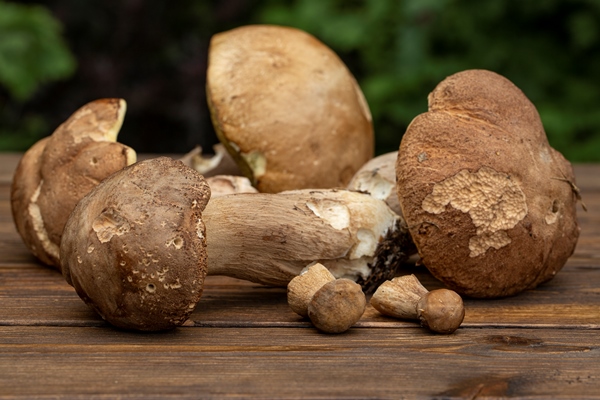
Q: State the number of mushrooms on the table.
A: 6